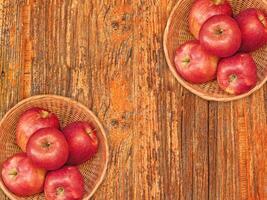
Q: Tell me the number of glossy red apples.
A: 10